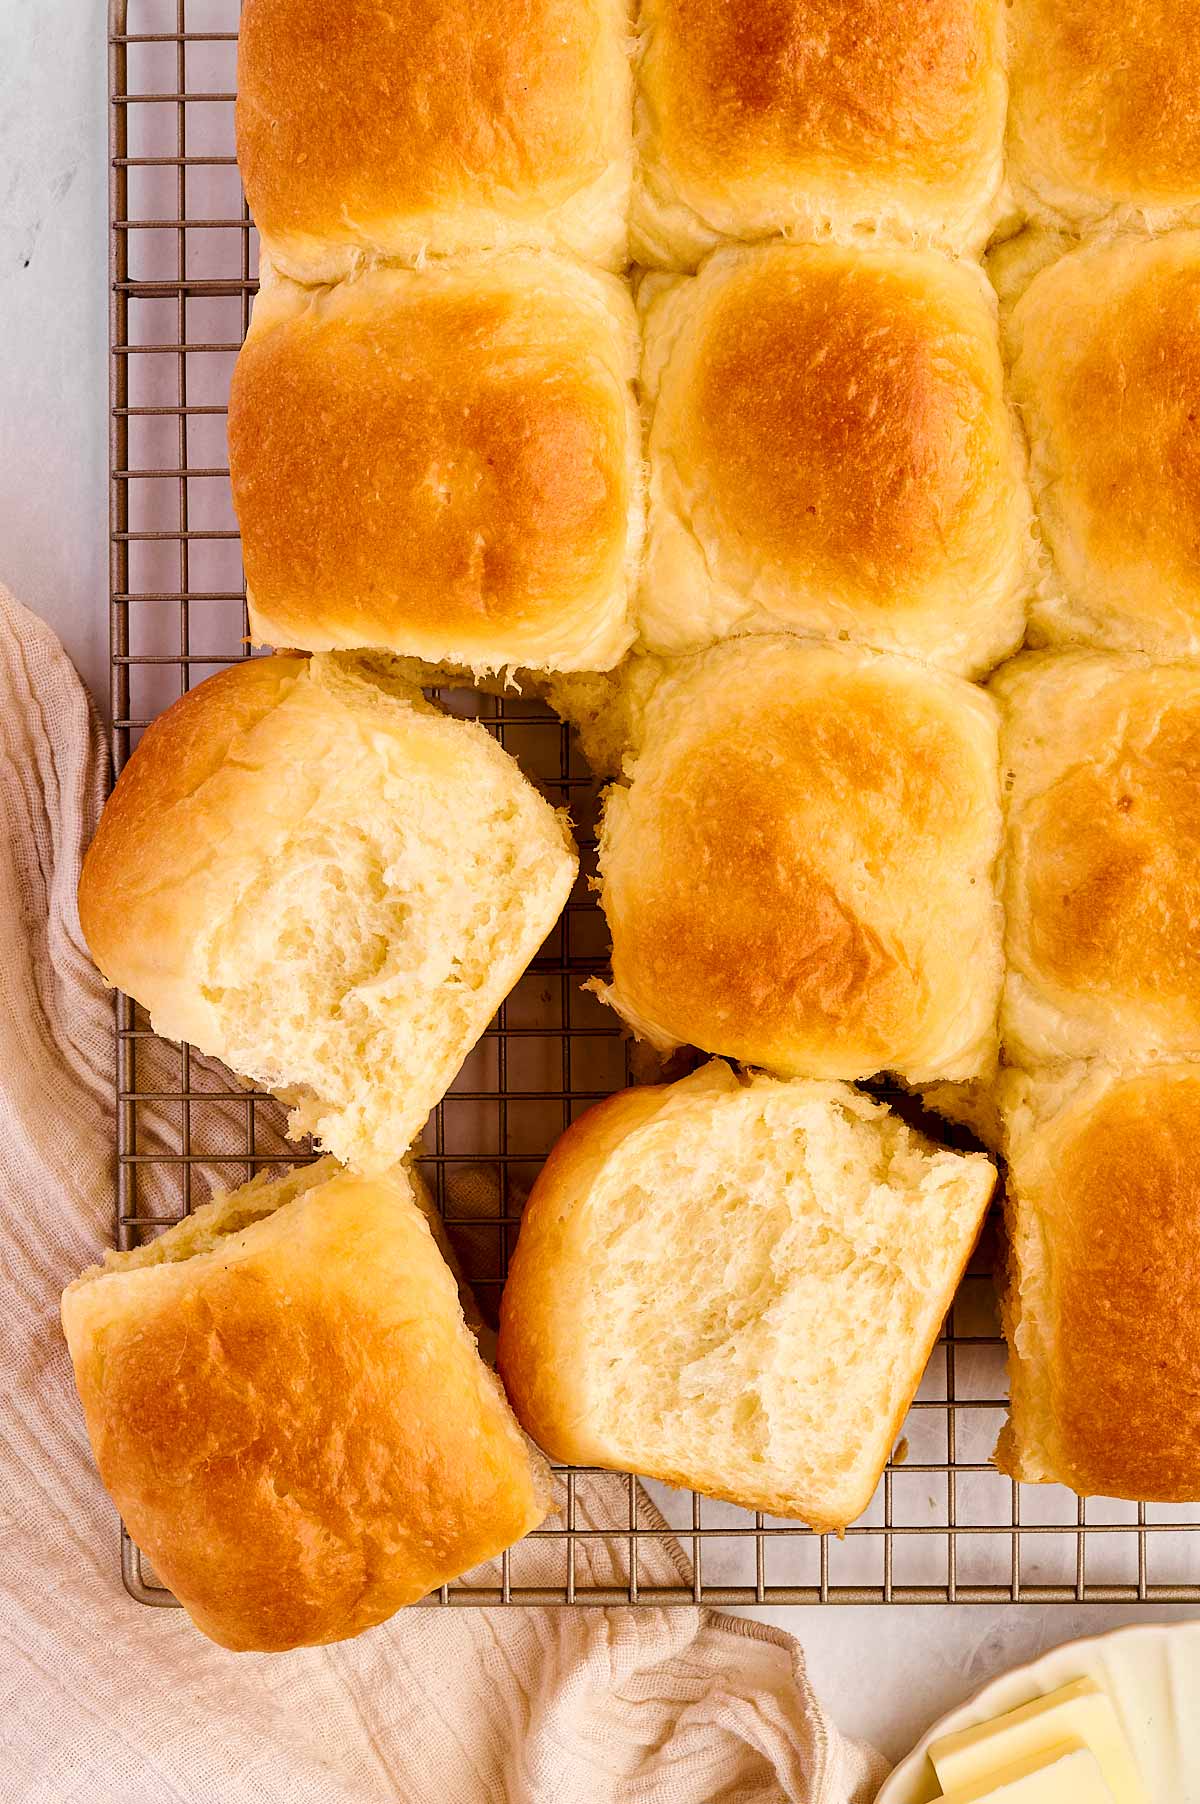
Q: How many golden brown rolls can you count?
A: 12